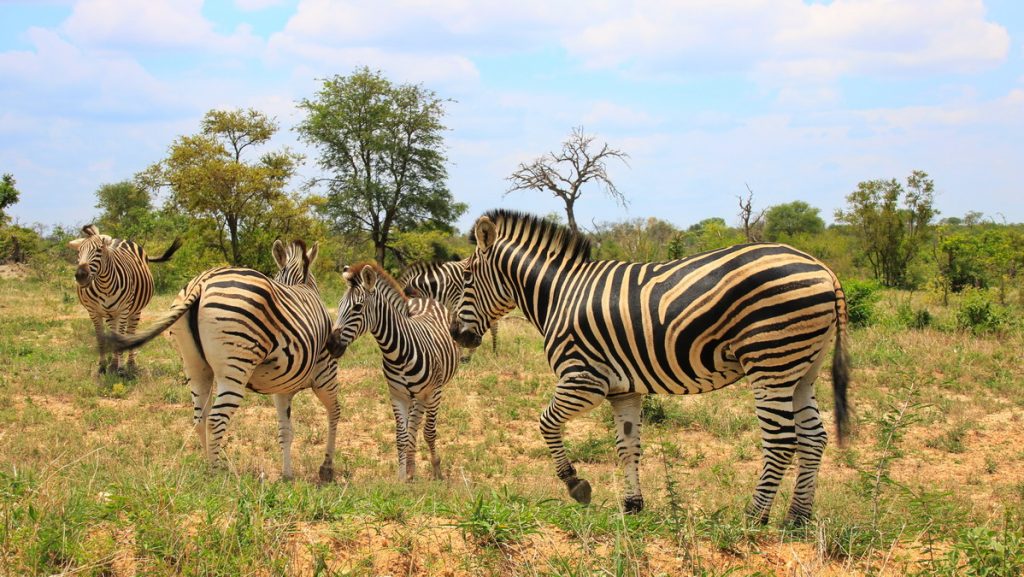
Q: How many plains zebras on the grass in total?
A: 5